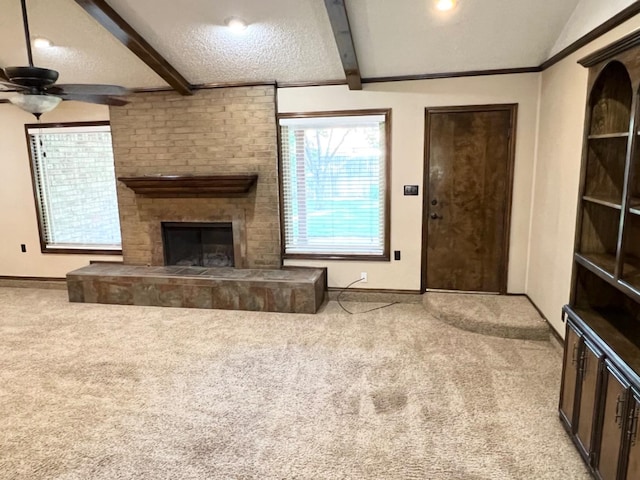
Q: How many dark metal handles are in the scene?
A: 5